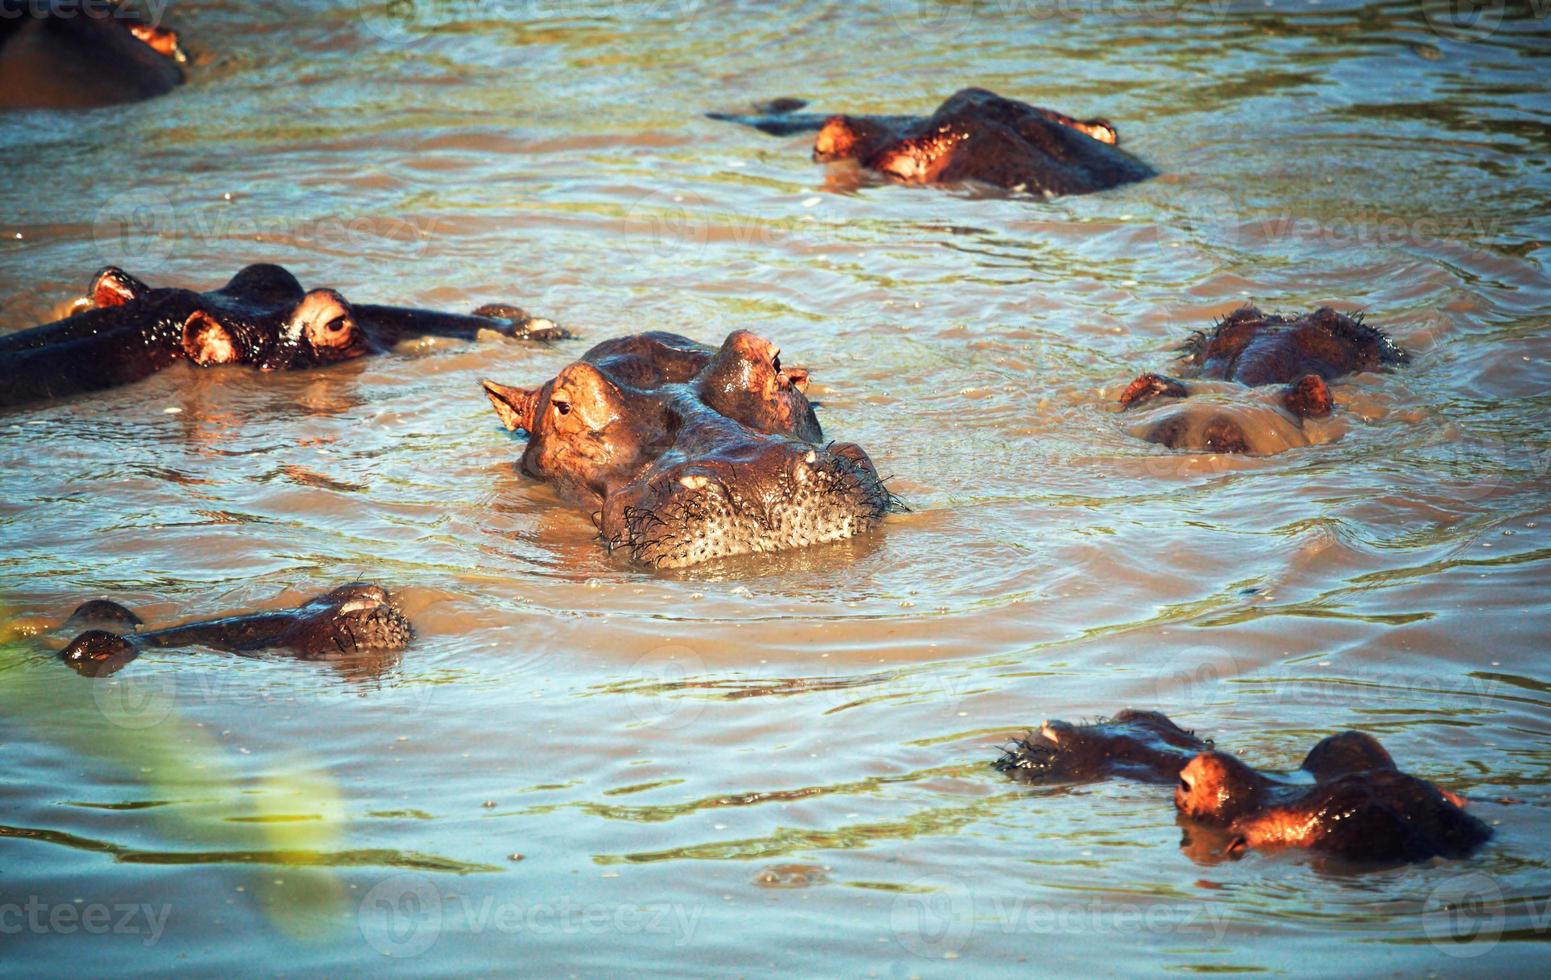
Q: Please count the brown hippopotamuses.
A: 7